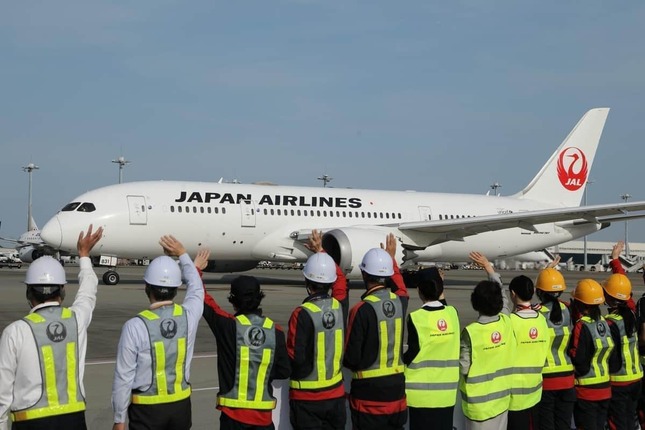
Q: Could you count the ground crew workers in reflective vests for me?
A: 11